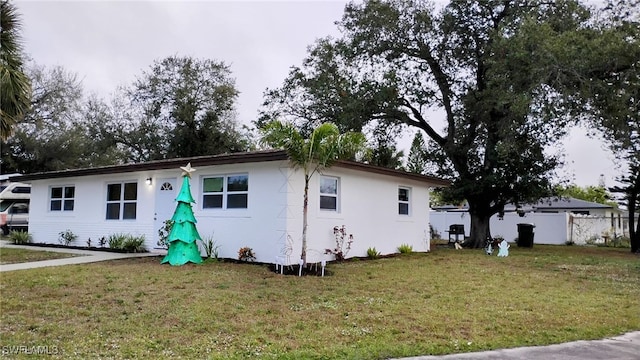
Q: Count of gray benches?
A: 0